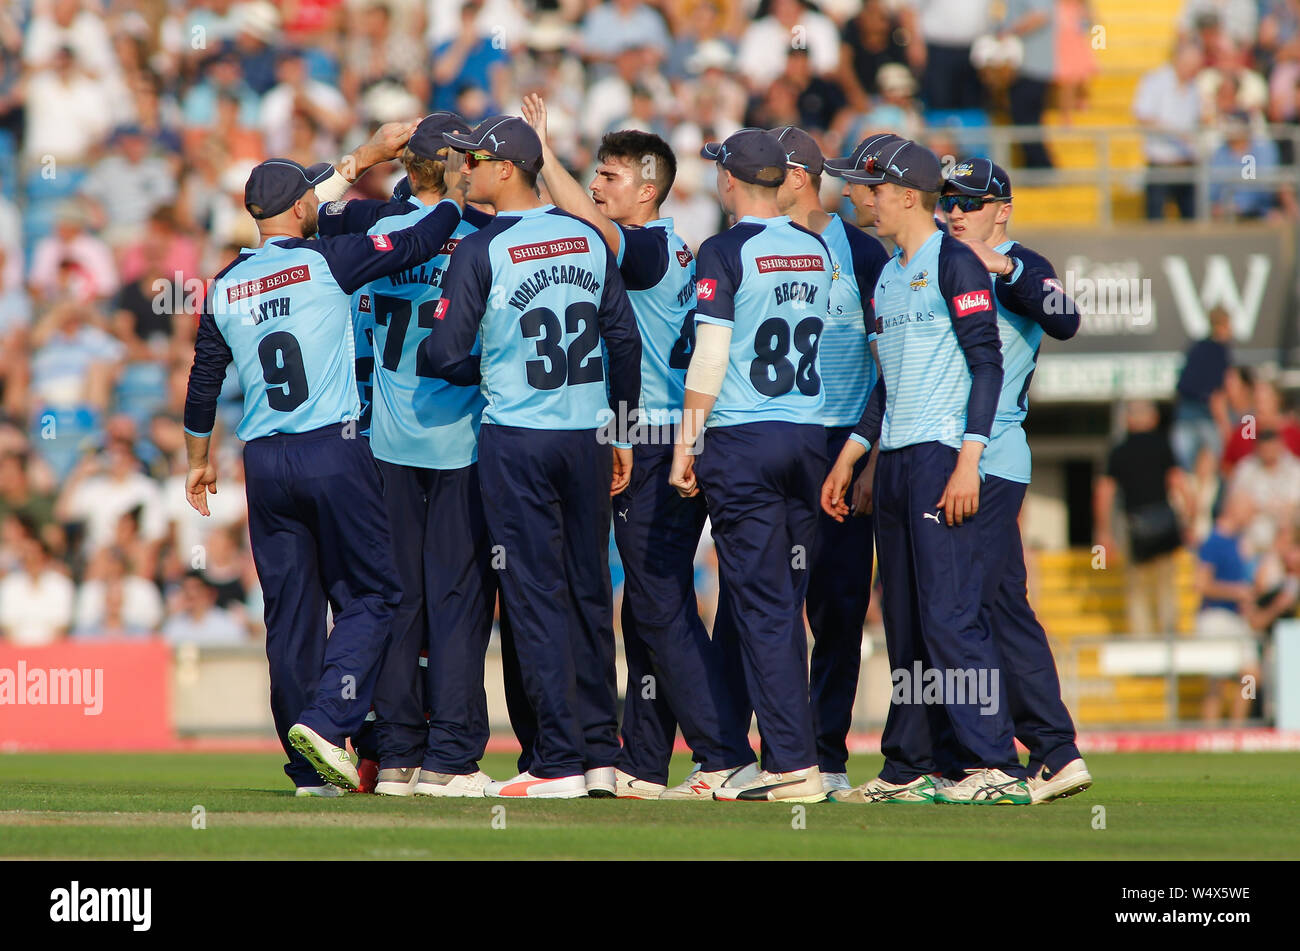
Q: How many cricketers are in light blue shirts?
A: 10